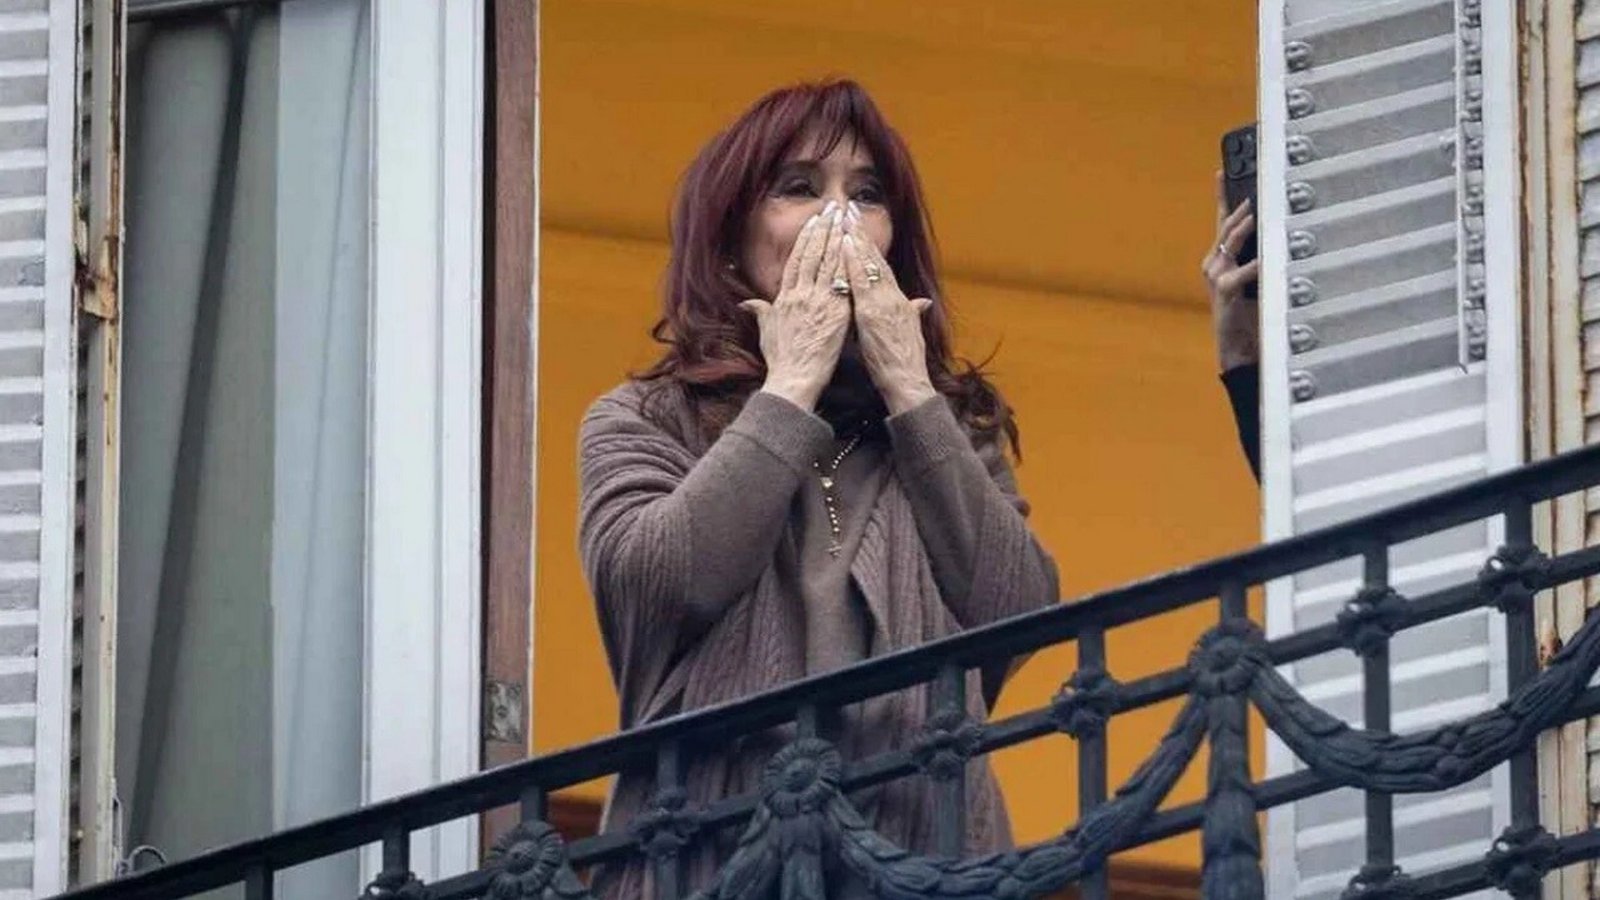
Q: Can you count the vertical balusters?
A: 10